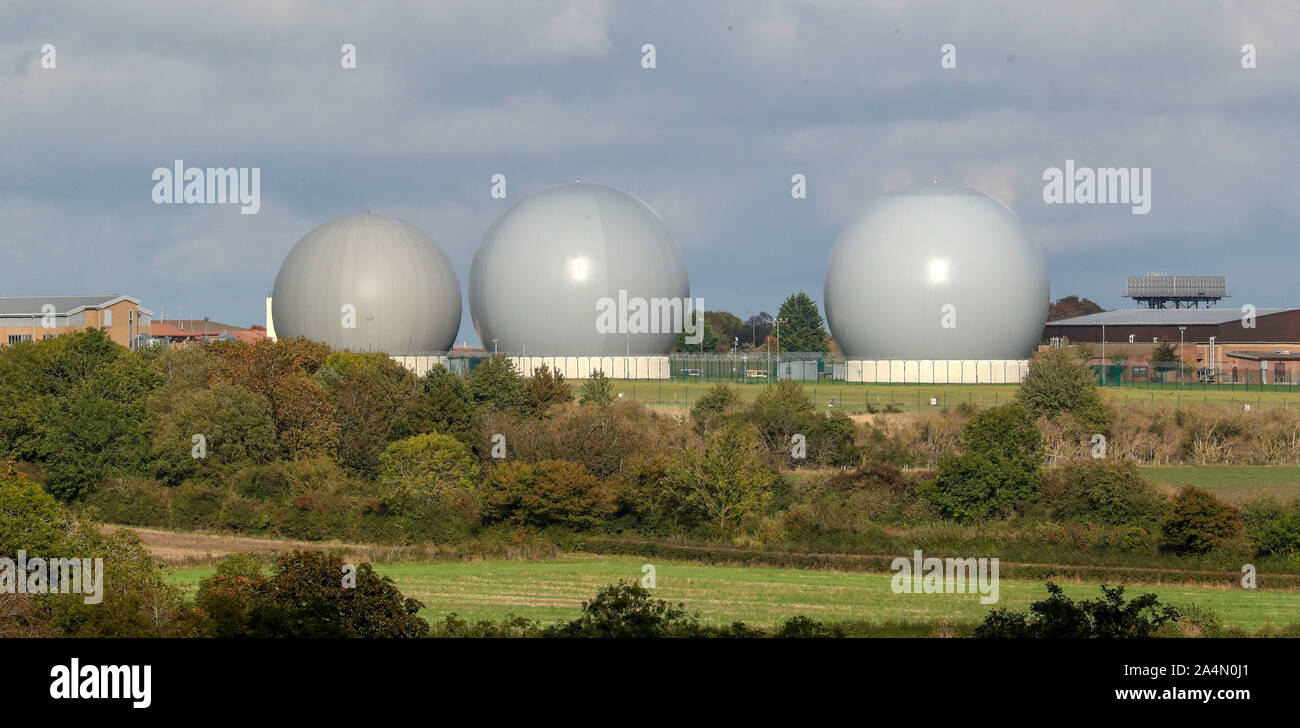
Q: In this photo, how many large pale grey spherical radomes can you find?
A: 3